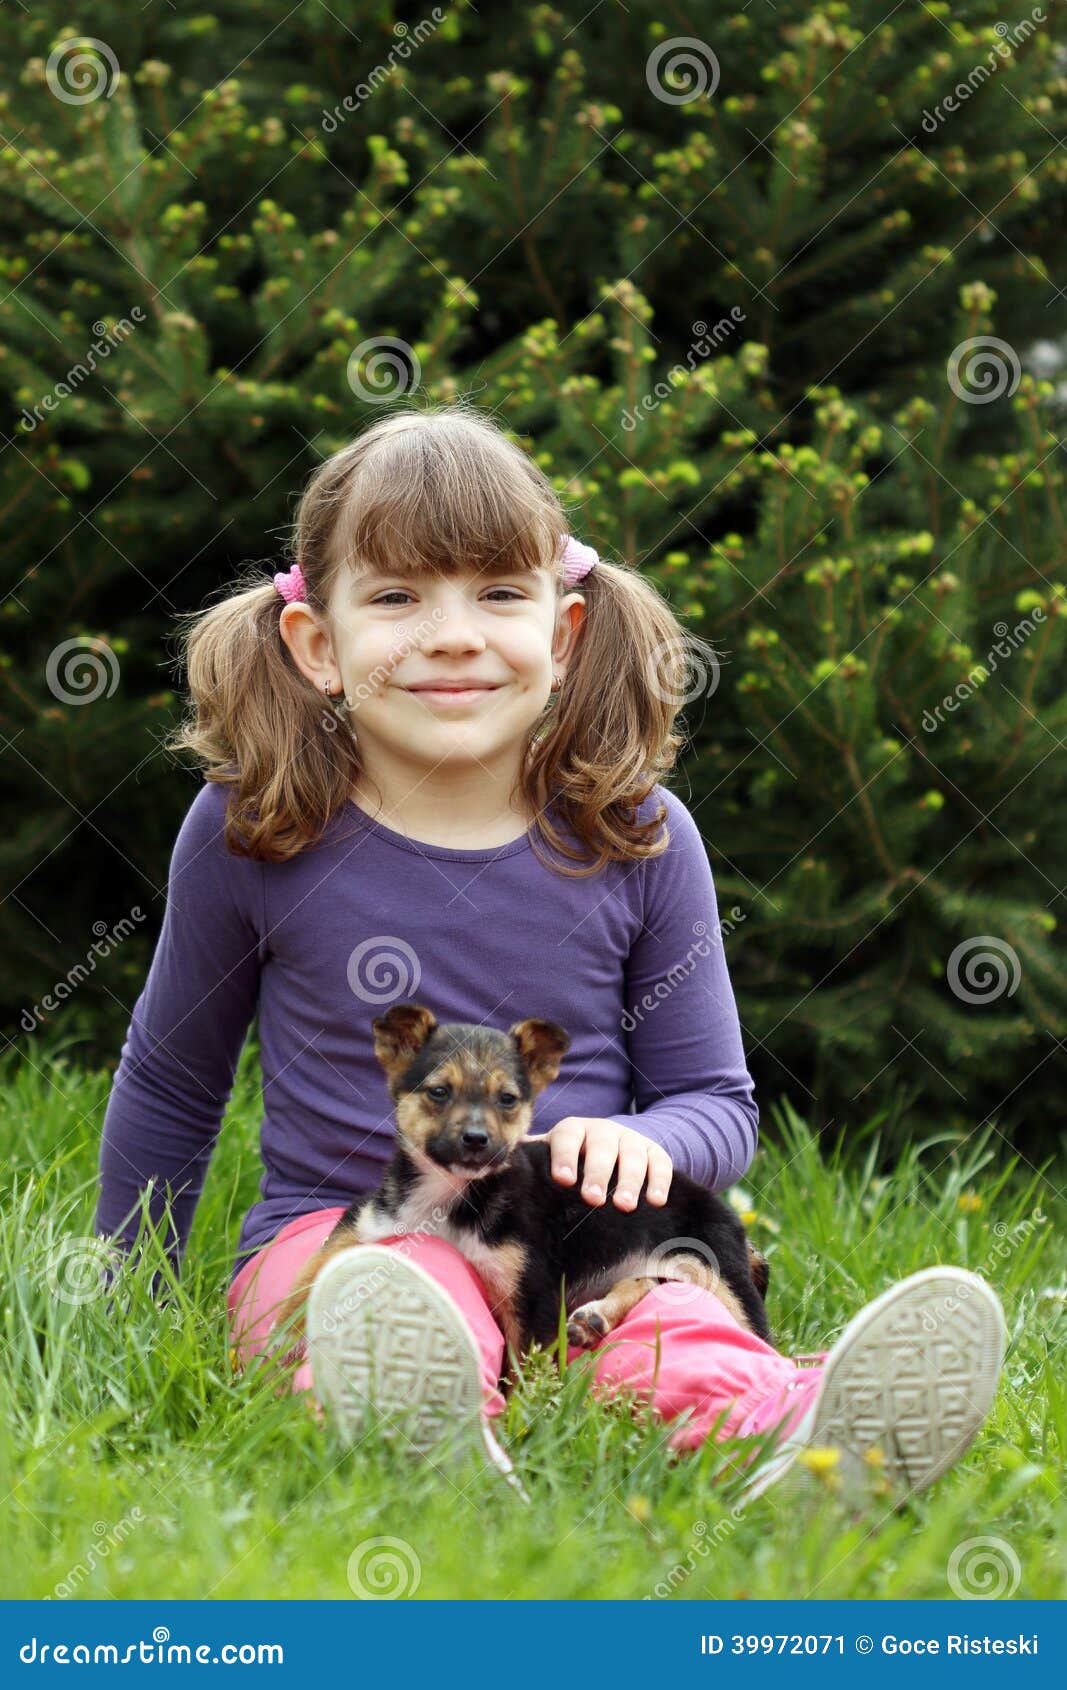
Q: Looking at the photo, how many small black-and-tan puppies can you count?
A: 1